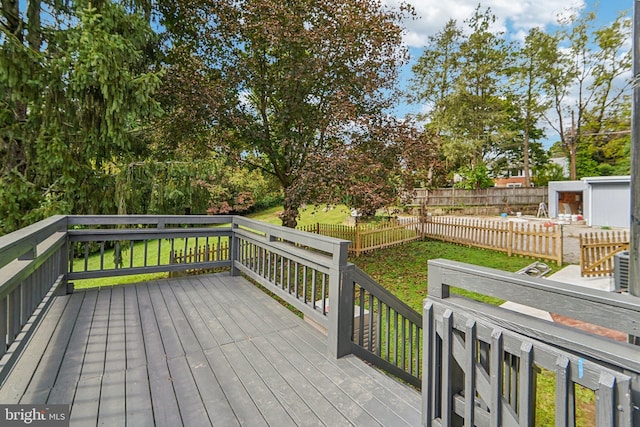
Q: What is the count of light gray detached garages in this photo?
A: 1